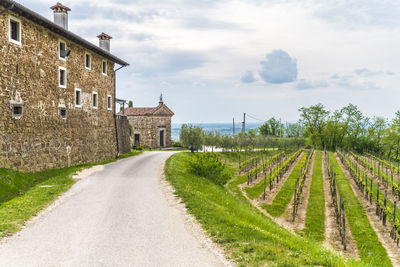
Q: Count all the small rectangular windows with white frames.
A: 8